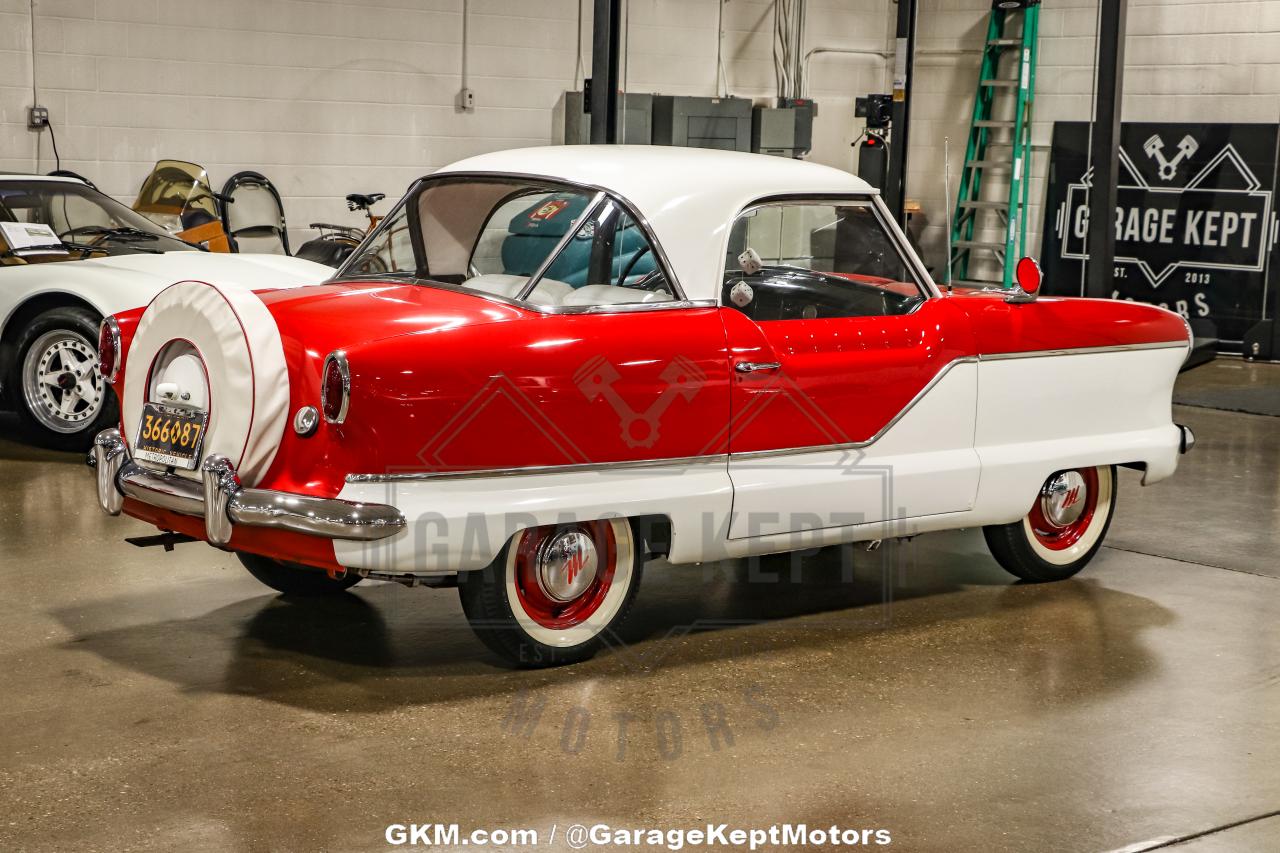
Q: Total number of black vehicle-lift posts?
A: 3